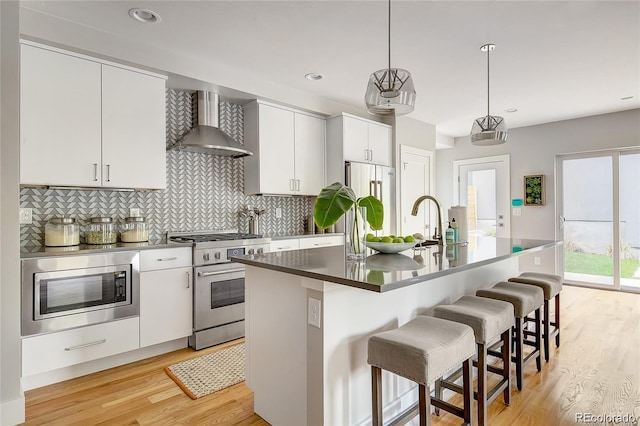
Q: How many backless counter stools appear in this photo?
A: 4